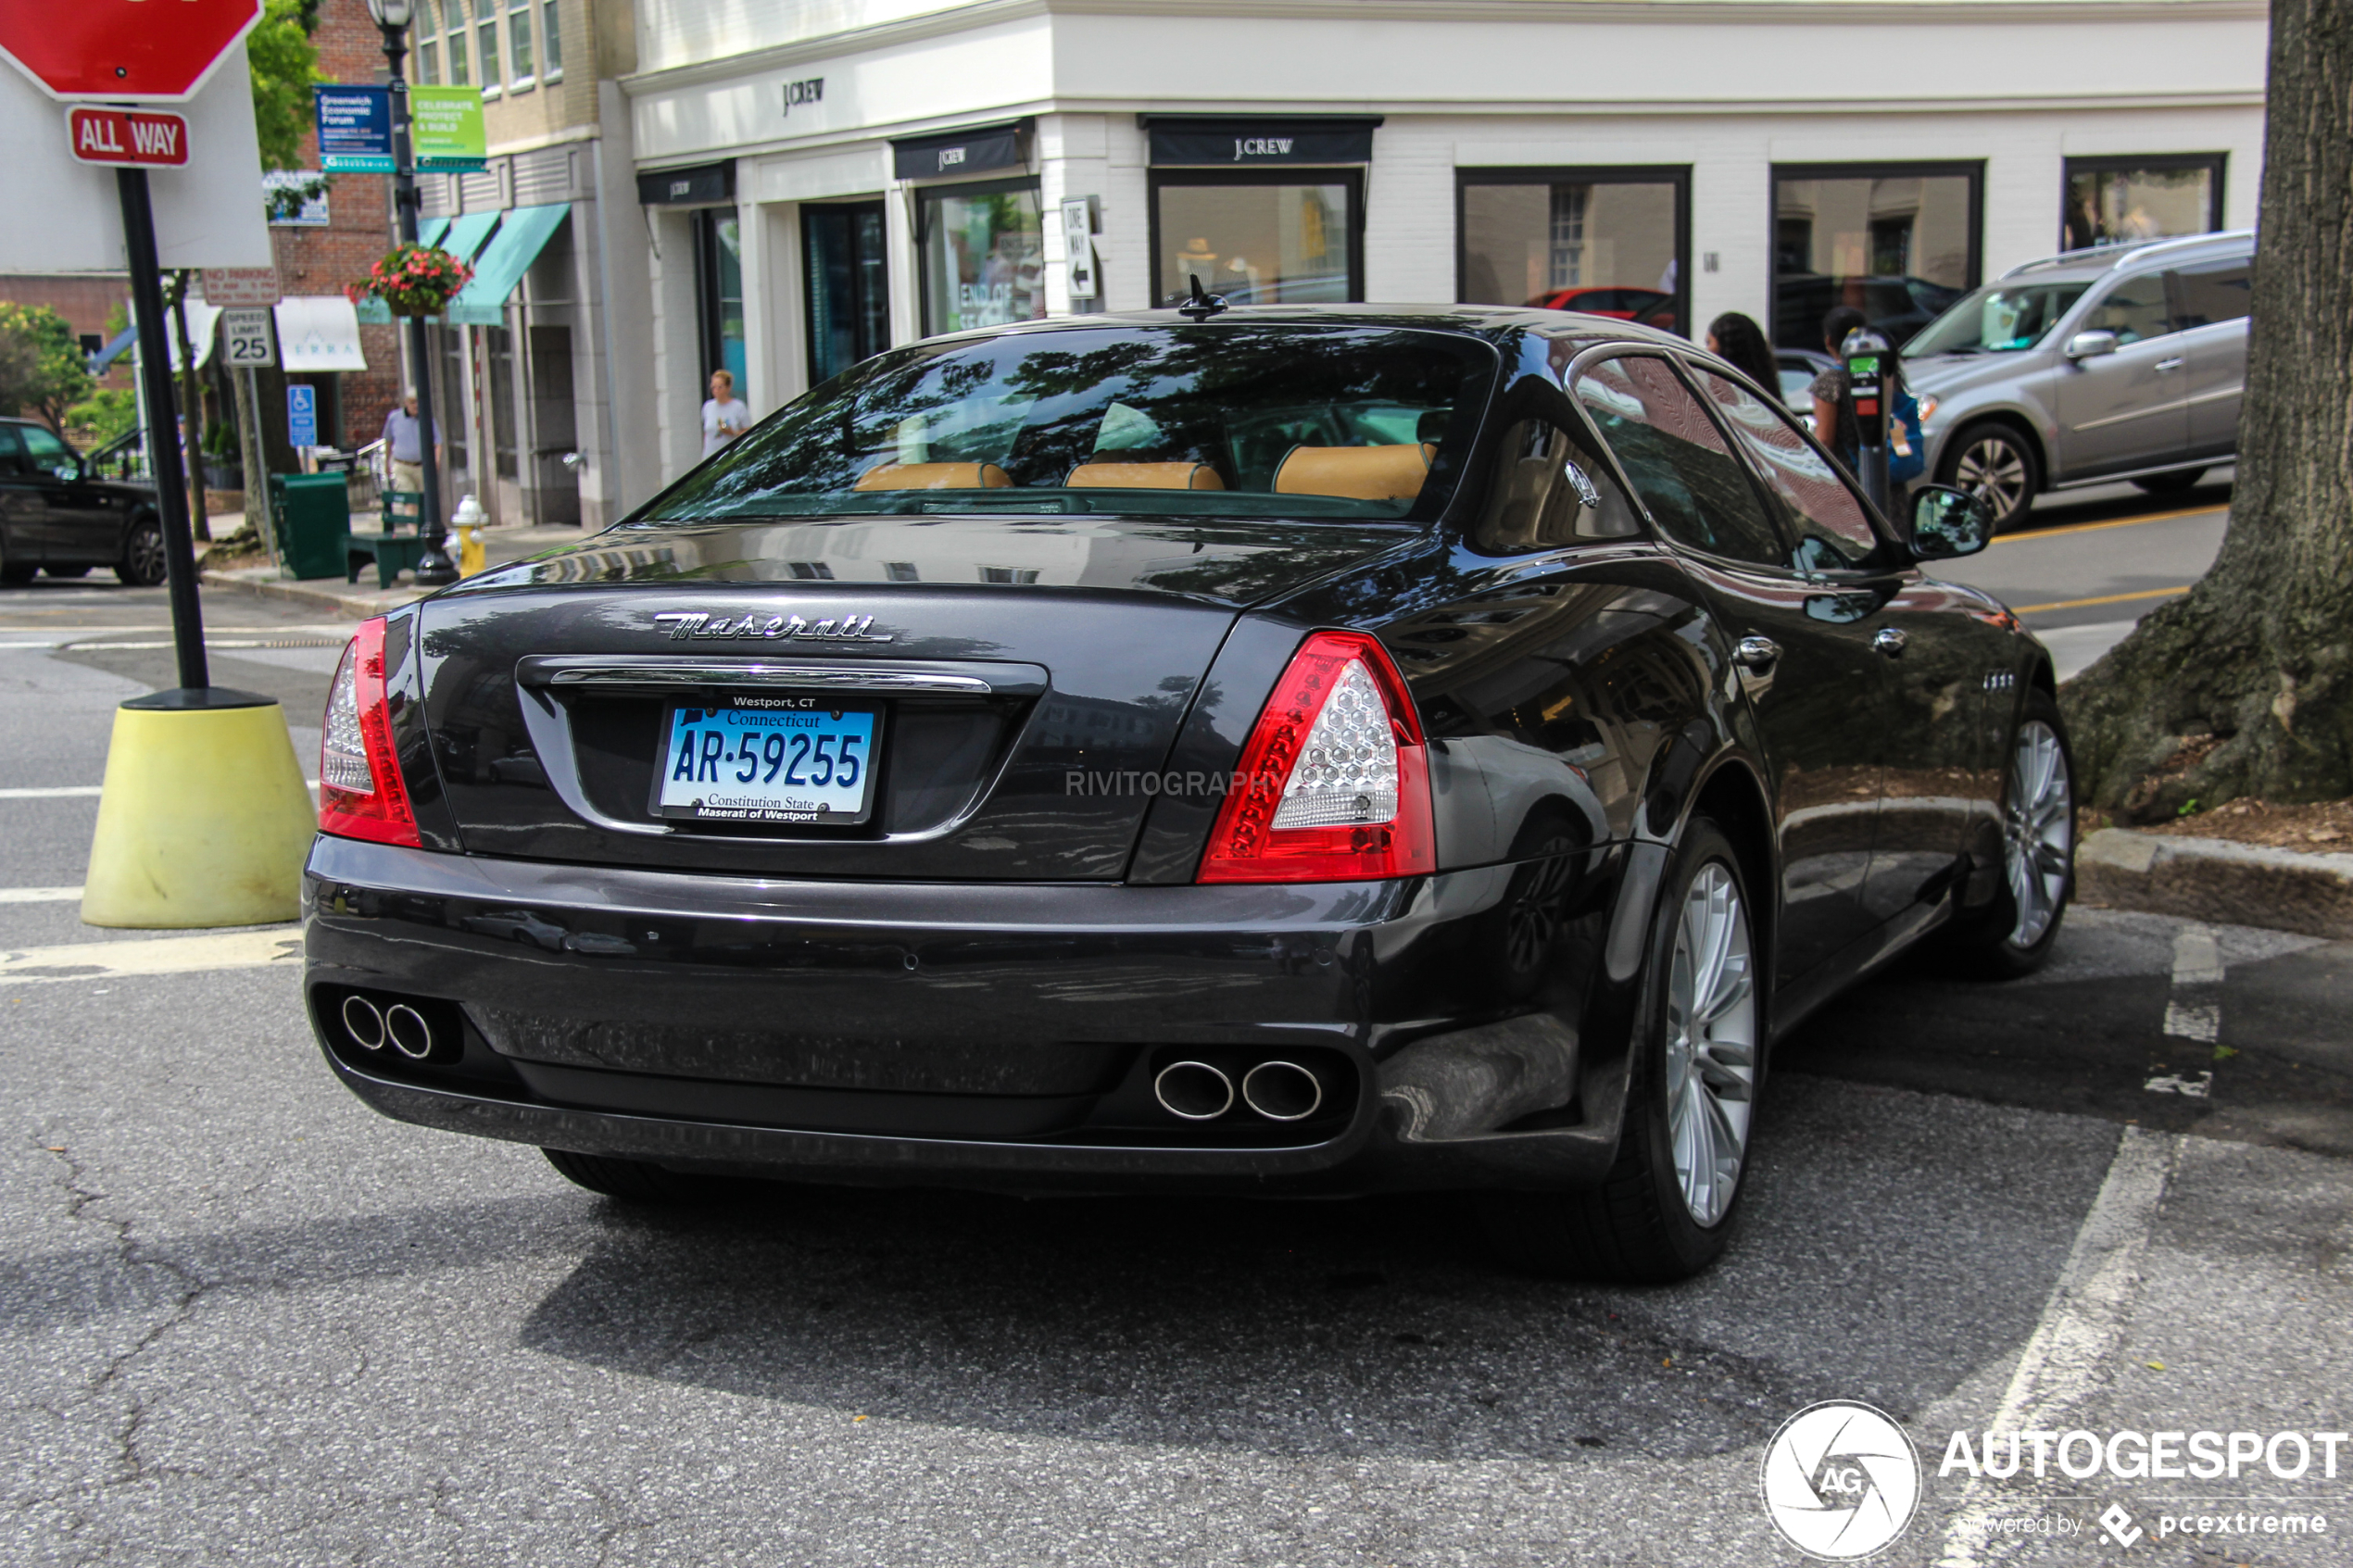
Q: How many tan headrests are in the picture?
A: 3